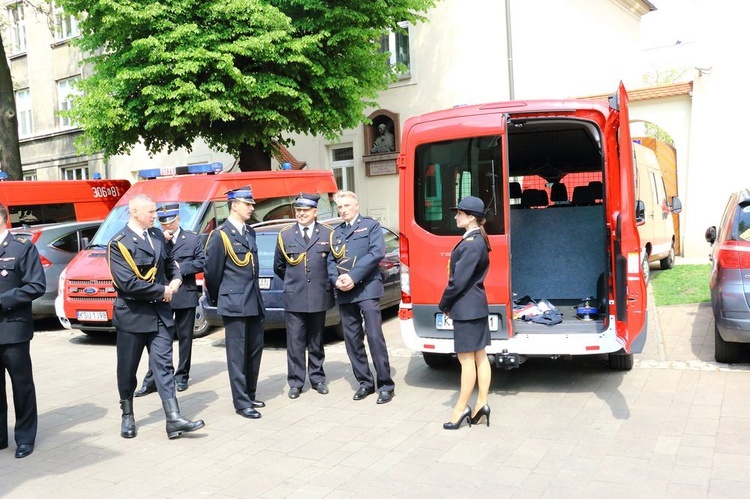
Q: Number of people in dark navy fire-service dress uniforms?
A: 7